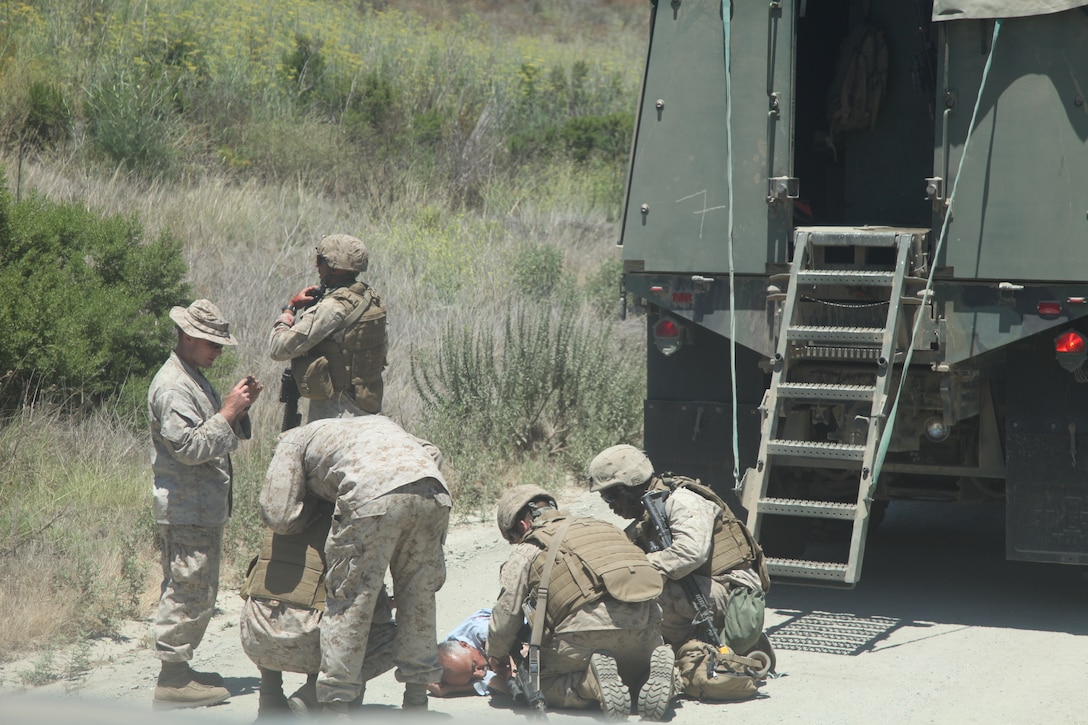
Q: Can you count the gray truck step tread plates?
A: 6